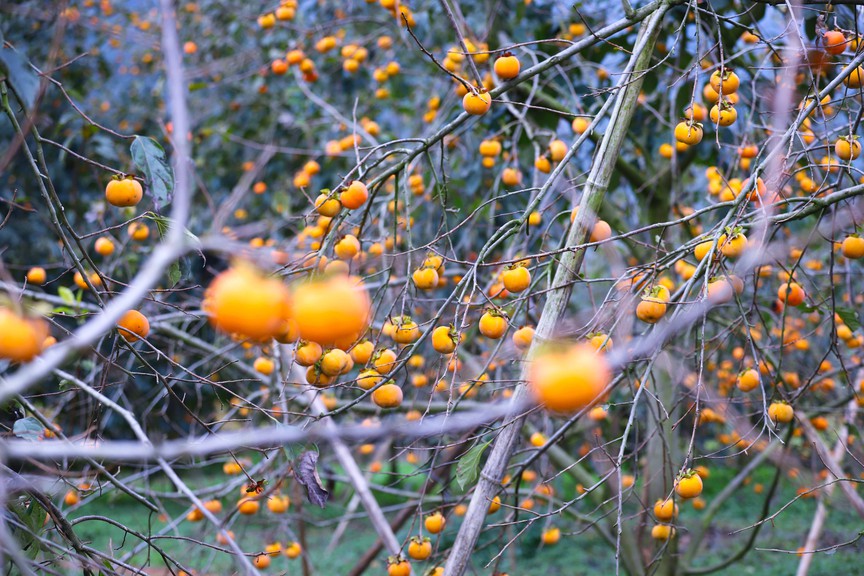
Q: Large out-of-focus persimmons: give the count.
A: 4